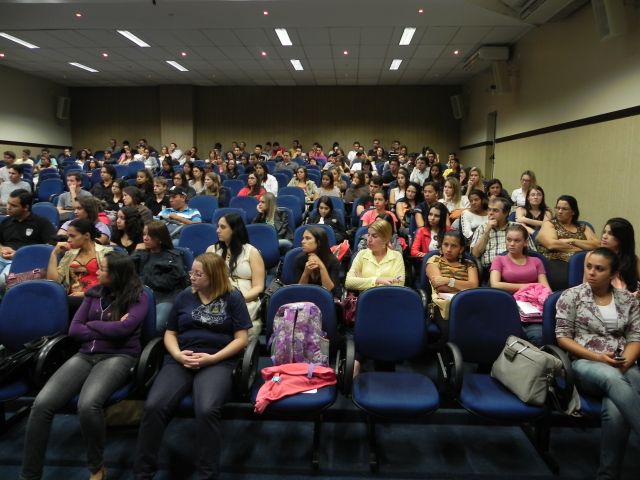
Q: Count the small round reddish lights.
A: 9